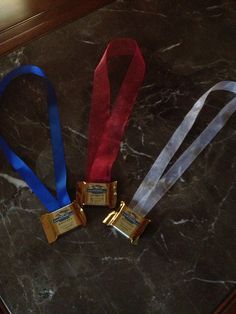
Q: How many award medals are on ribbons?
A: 3